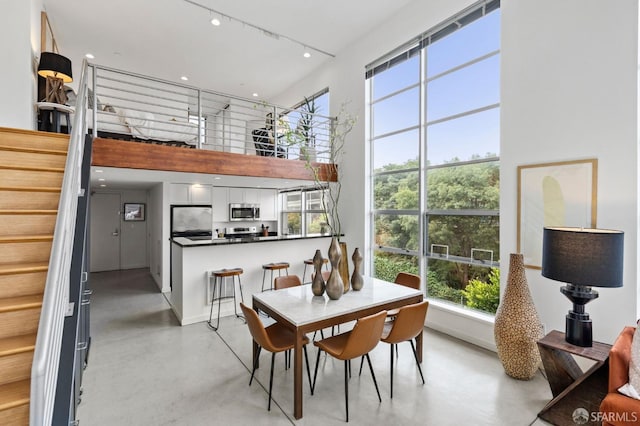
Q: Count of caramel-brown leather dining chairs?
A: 6